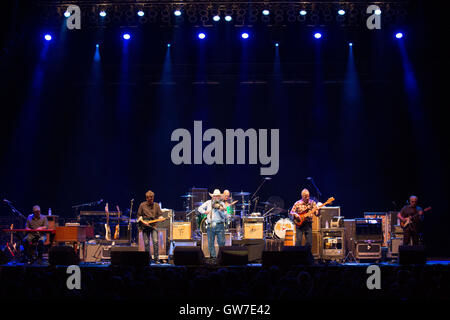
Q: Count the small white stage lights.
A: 10